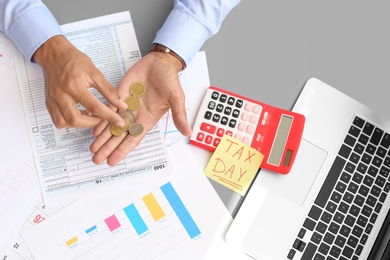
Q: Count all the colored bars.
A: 6